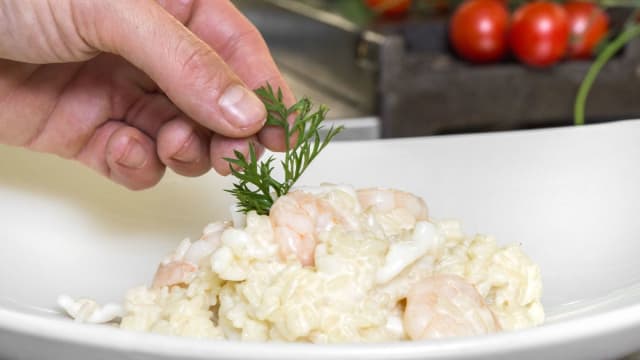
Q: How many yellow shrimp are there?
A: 0